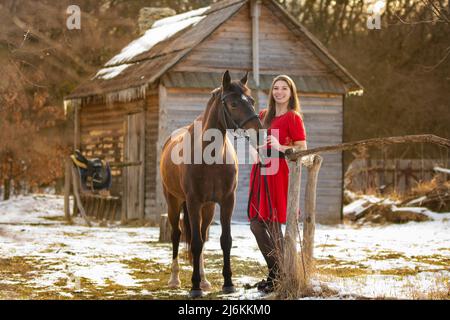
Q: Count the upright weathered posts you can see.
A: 2